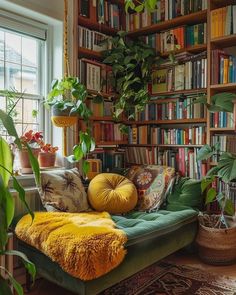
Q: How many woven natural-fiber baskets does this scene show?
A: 1